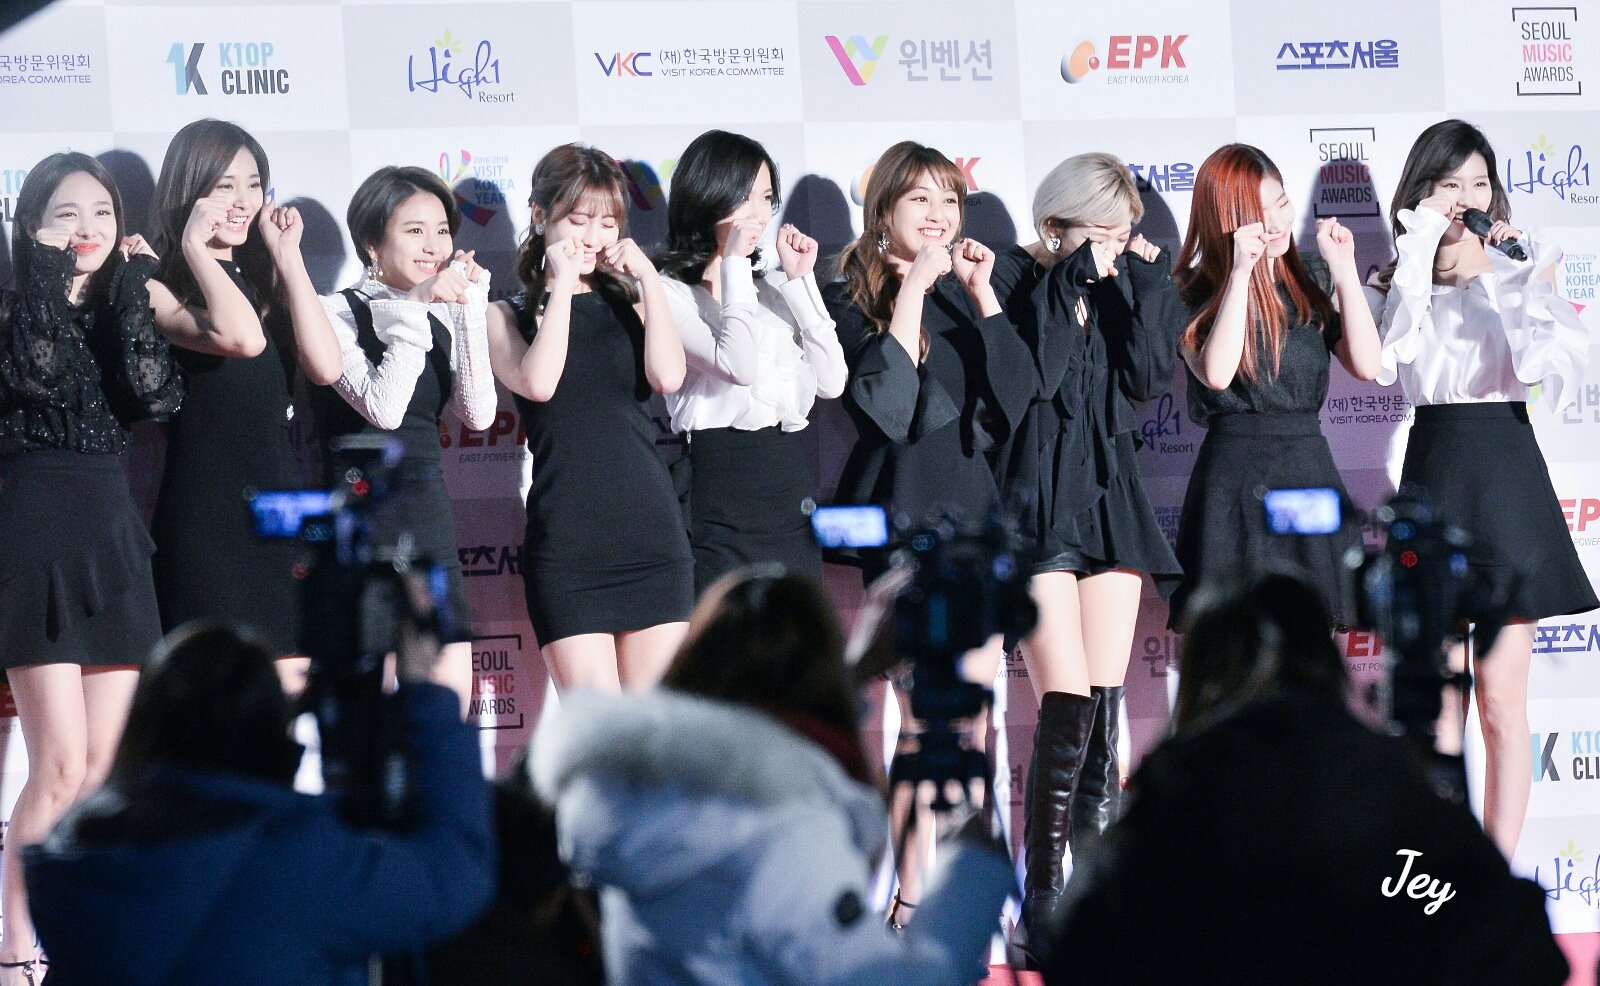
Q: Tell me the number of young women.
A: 9